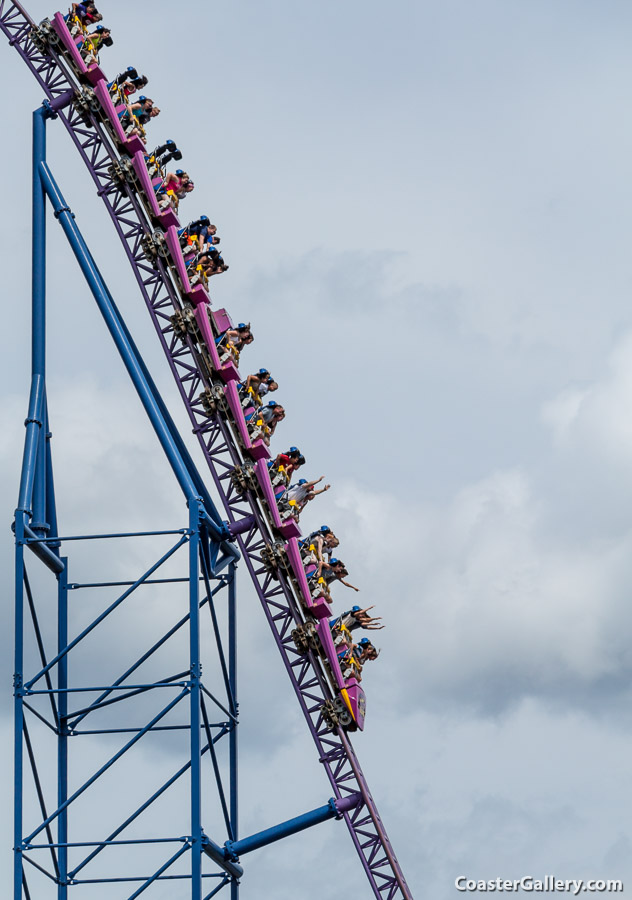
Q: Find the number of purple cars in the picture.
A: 9